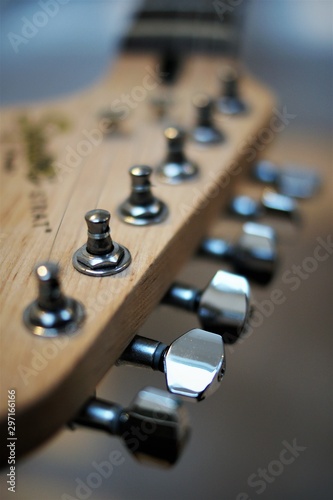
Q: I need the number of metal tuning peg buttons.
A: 6